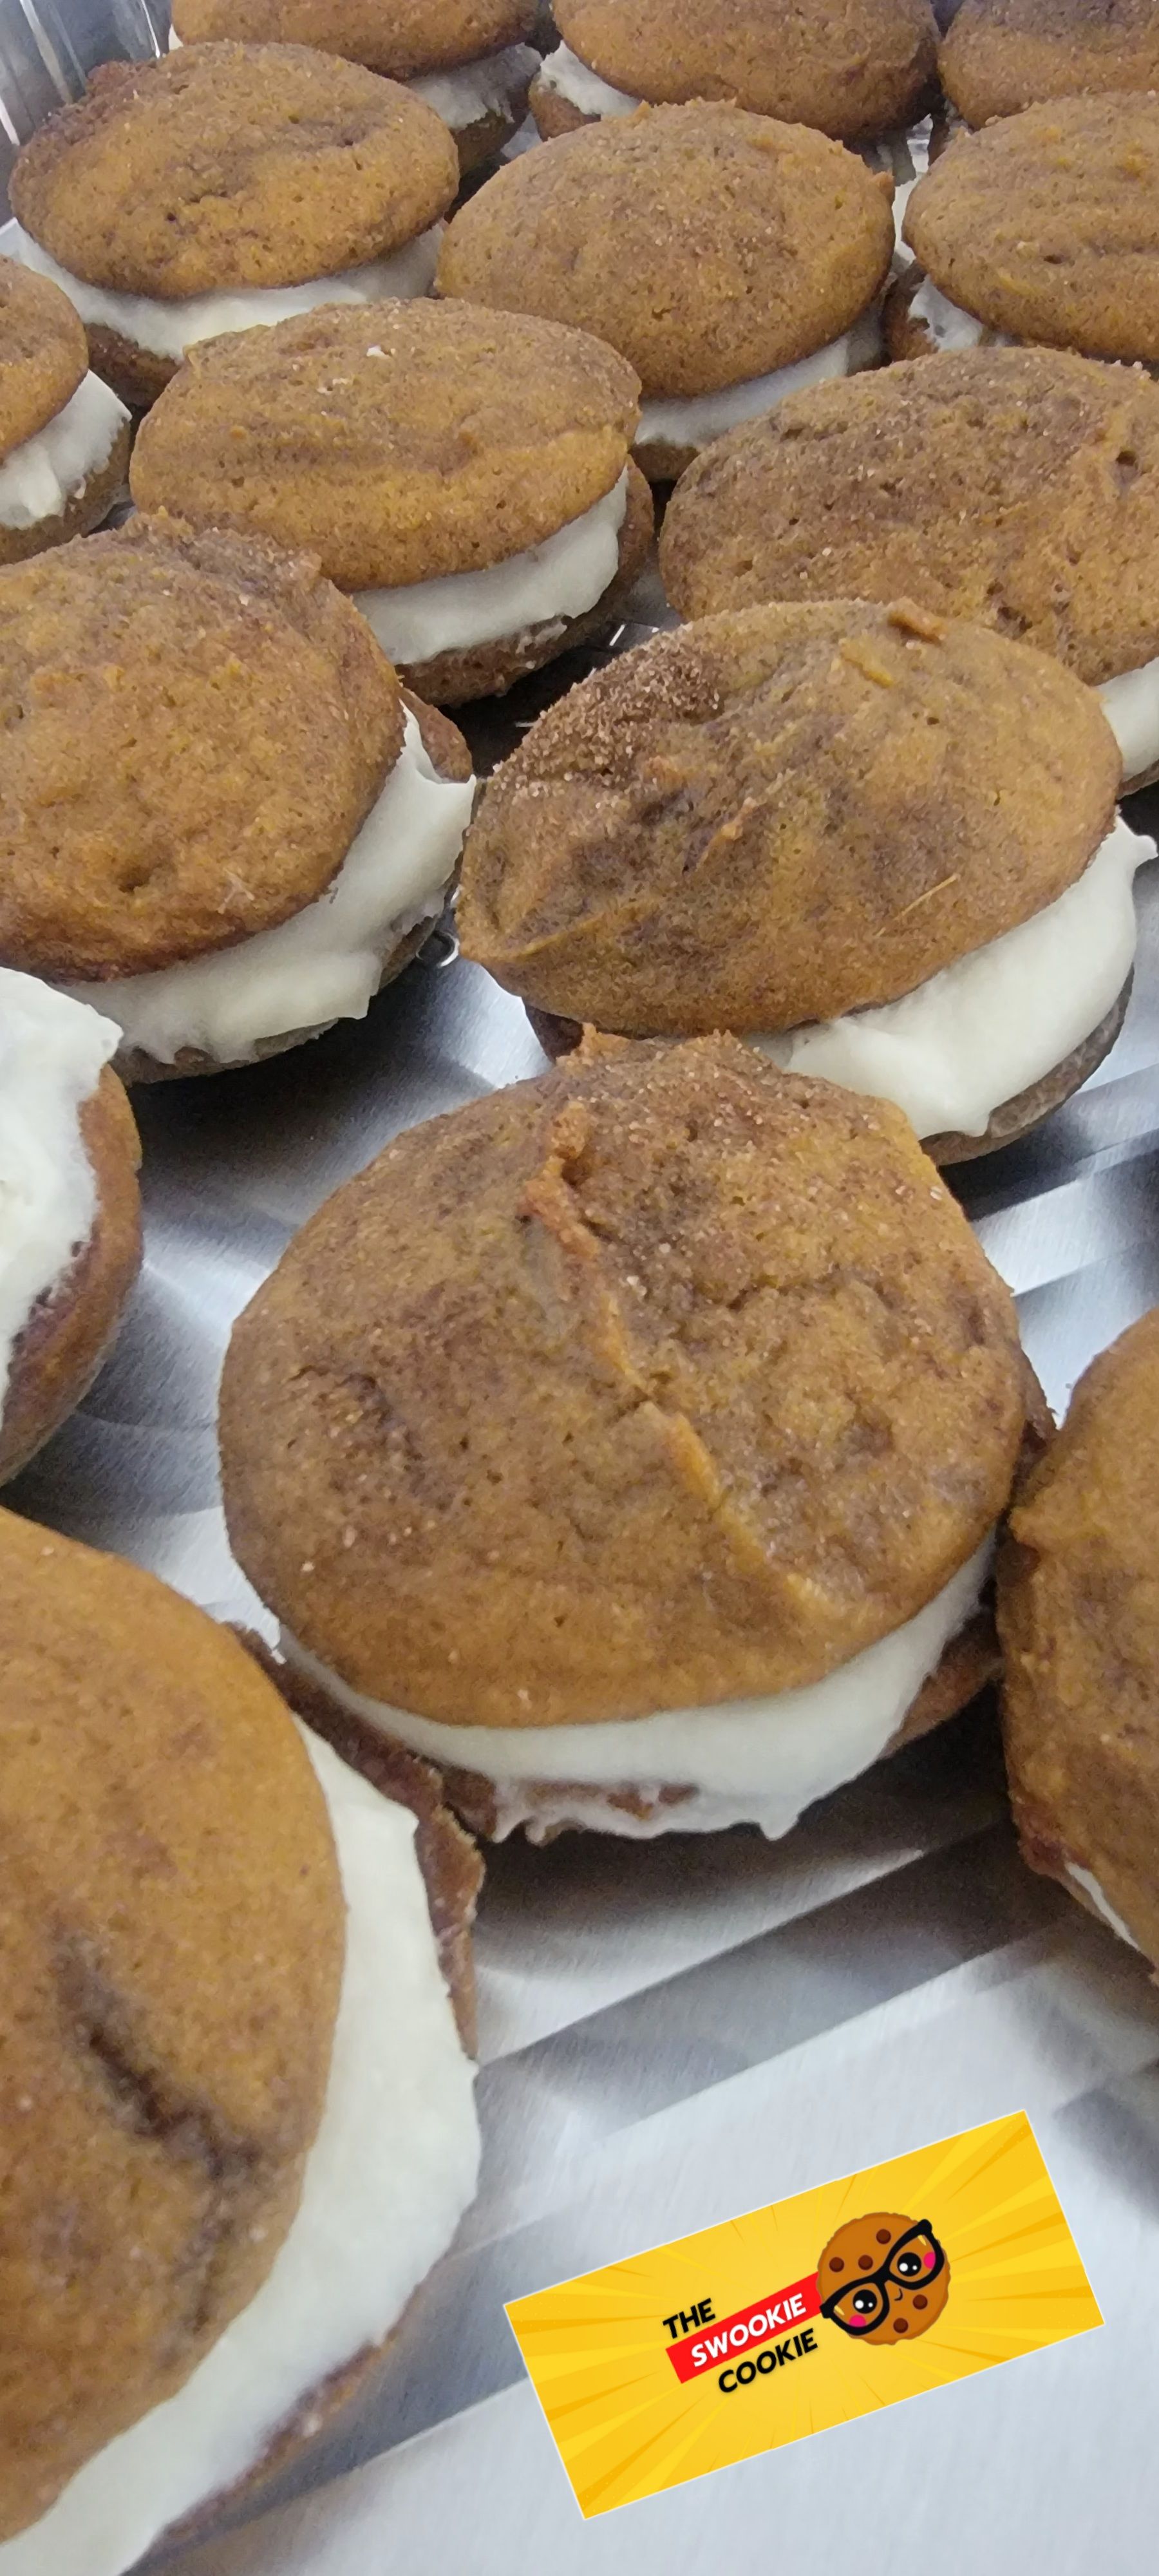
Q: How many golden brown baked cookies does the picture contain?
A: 15